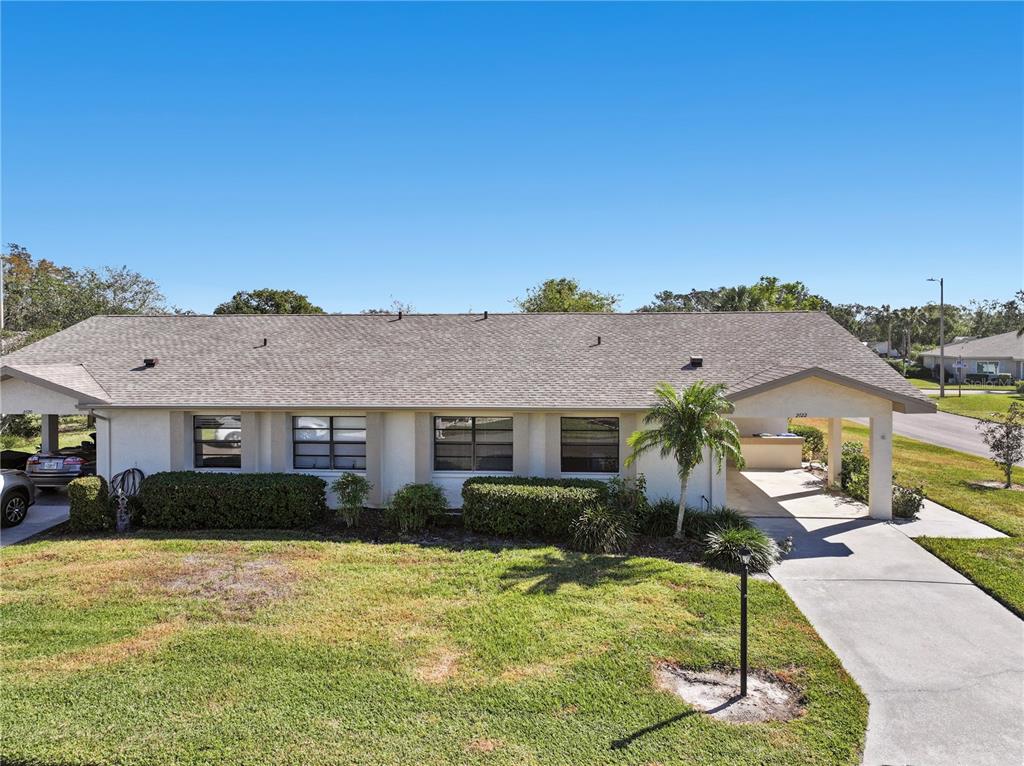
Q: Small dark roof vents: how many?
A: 6